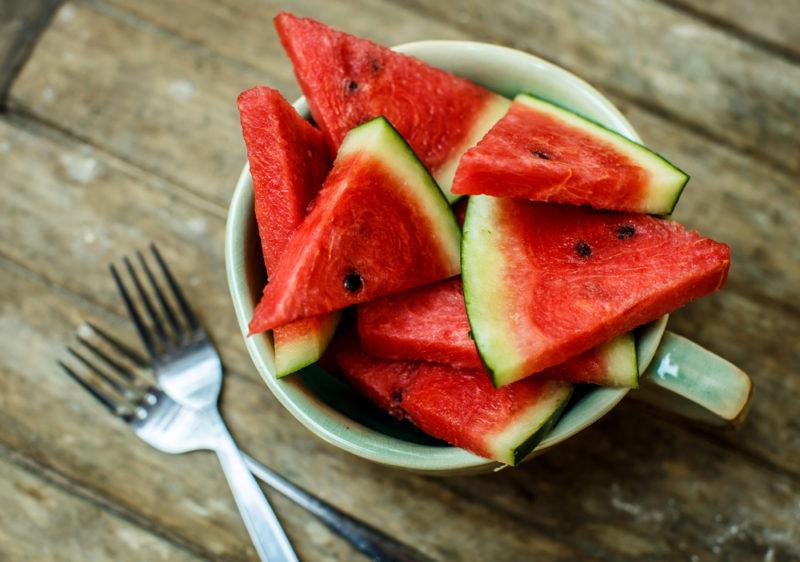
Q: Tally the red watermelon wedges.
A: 7